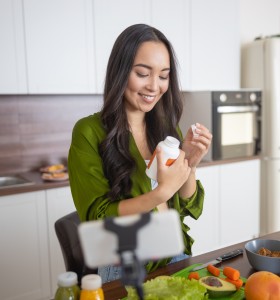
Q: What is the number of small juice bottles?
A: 2